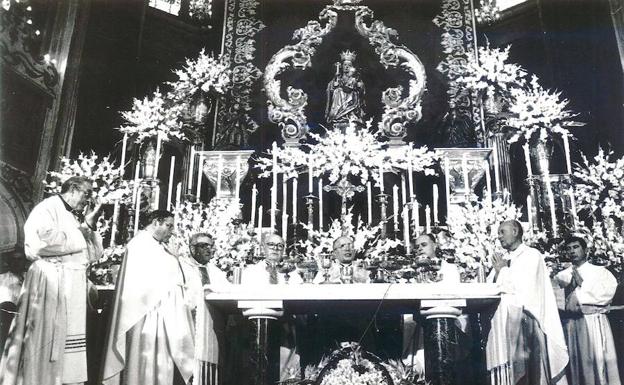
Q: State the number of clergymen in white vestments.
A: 8